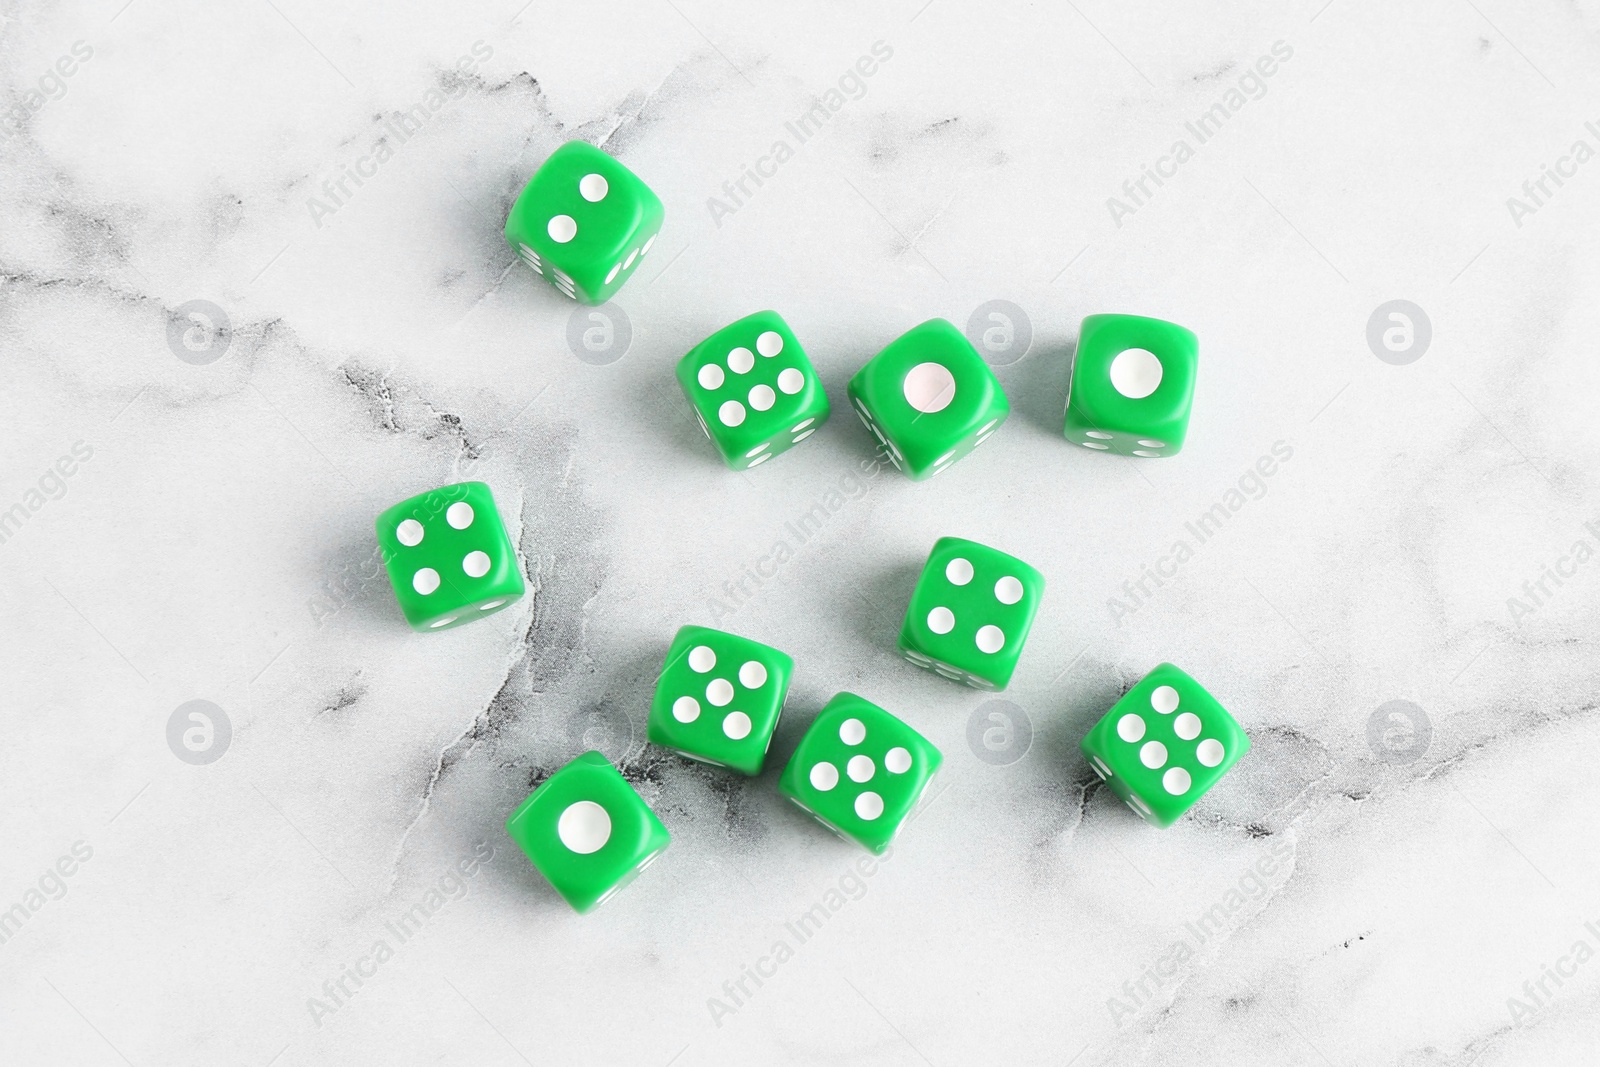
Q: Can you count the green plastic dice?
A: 10